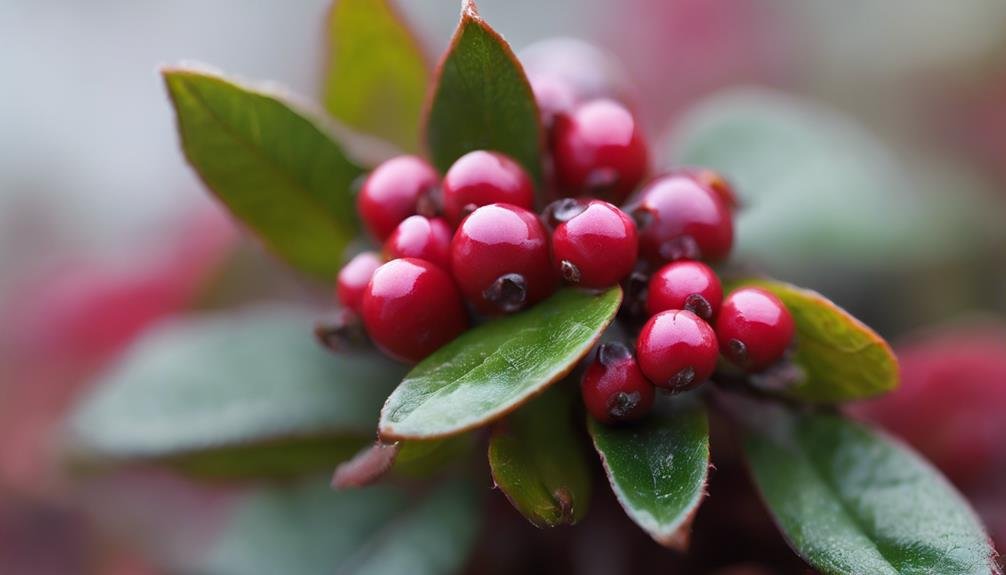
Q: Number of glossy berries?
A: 13